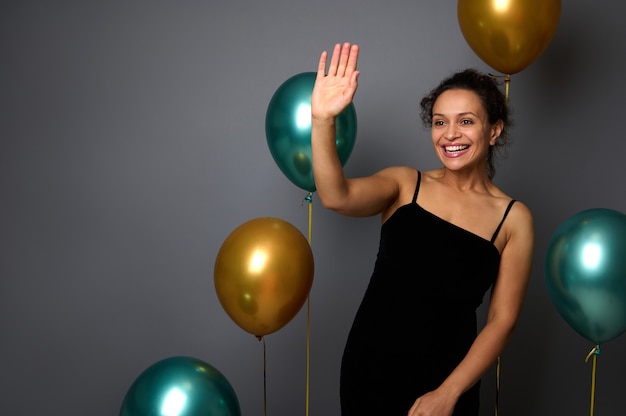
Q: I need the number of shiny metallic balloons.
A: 5